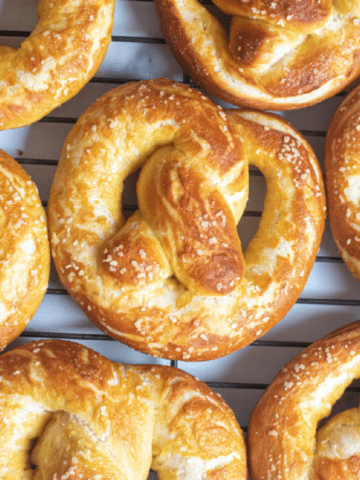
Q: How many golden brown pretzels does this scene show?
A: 7